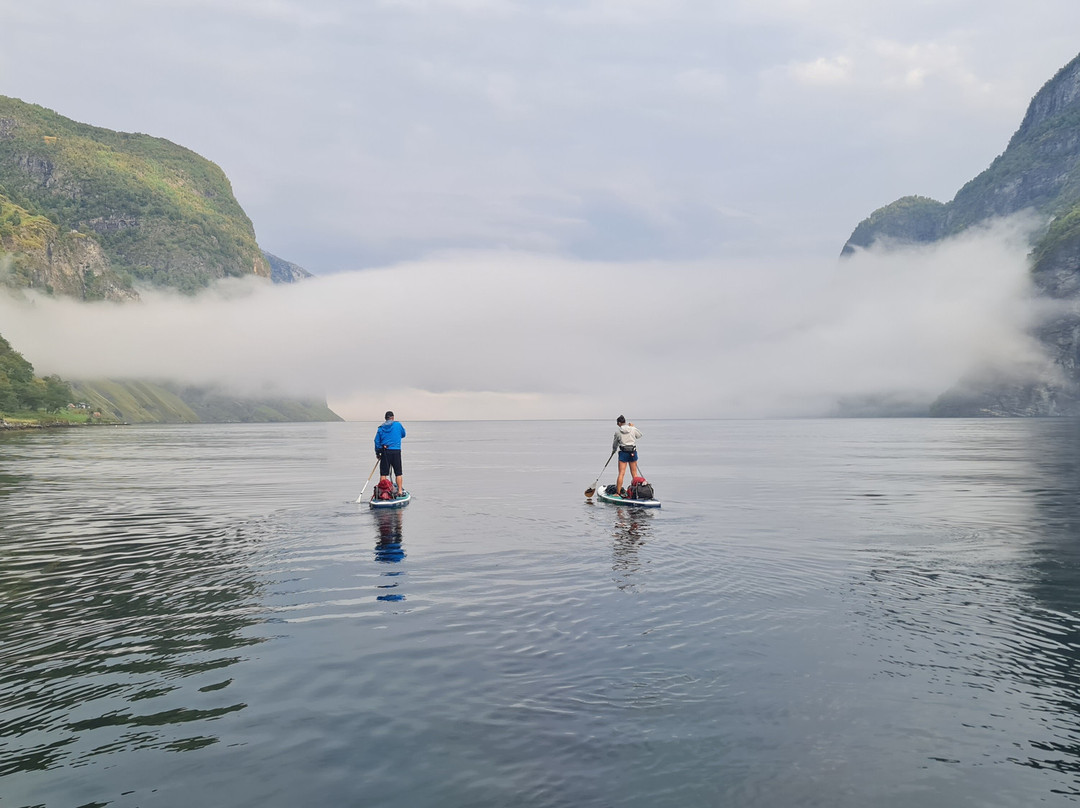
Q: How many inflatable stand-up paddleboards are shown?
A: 2